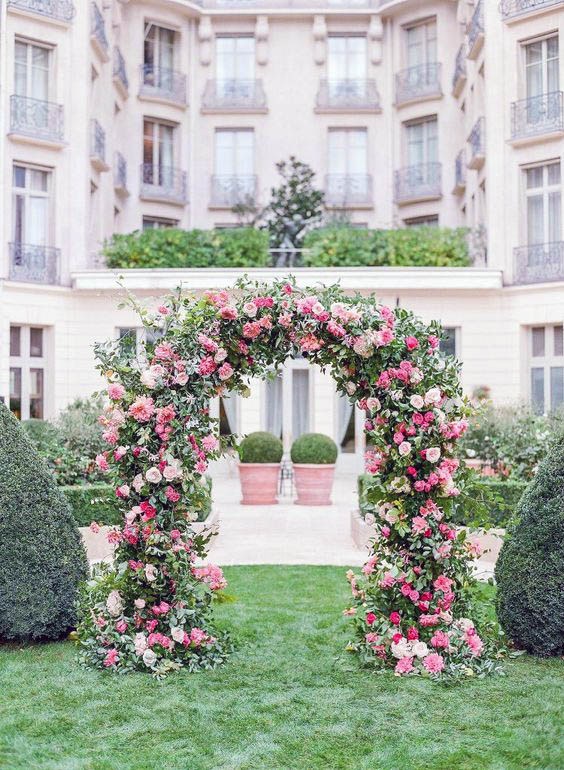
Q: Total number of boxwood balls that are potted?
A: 2